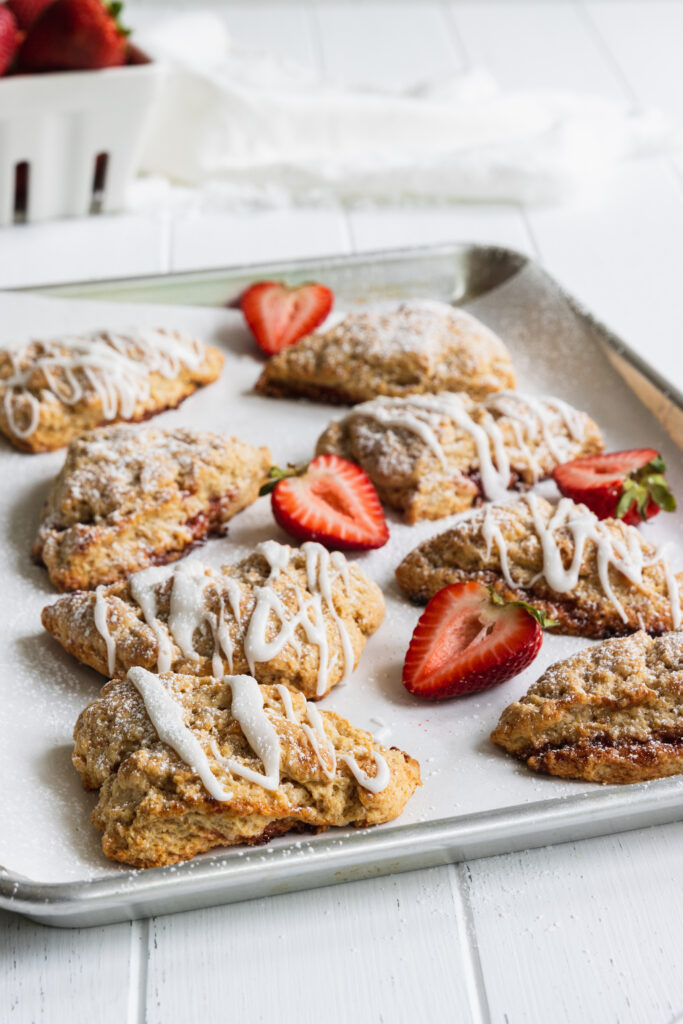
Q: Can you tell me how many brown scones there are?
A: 8